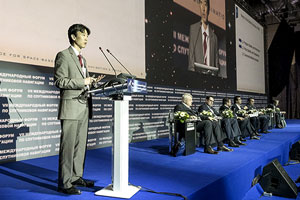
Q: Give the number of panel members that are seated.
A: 6